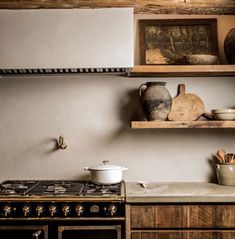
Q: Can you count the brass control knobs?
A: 7